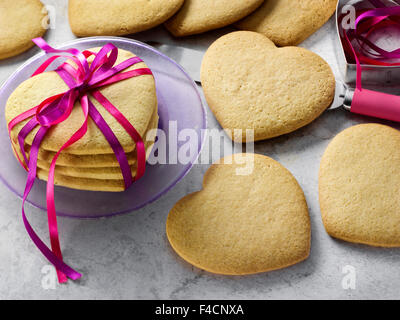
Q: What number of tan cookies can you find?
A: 11